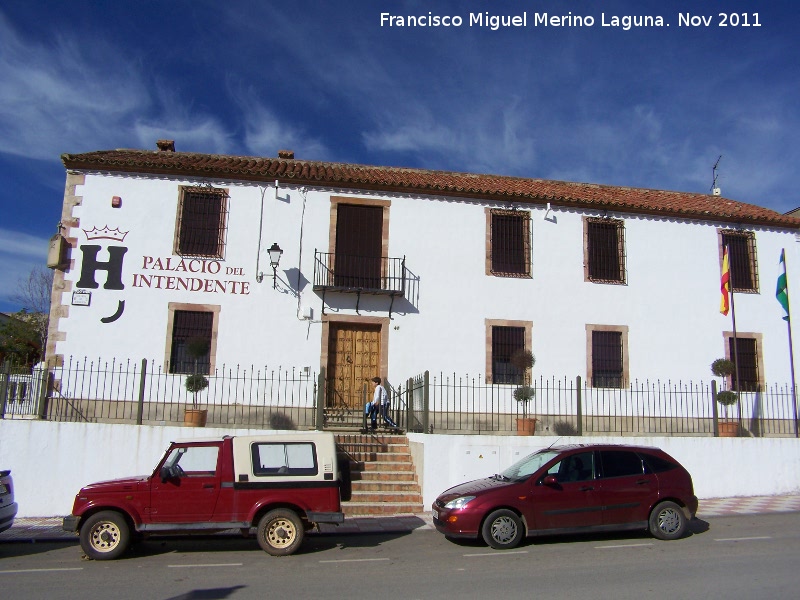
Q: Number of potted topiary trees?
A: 3